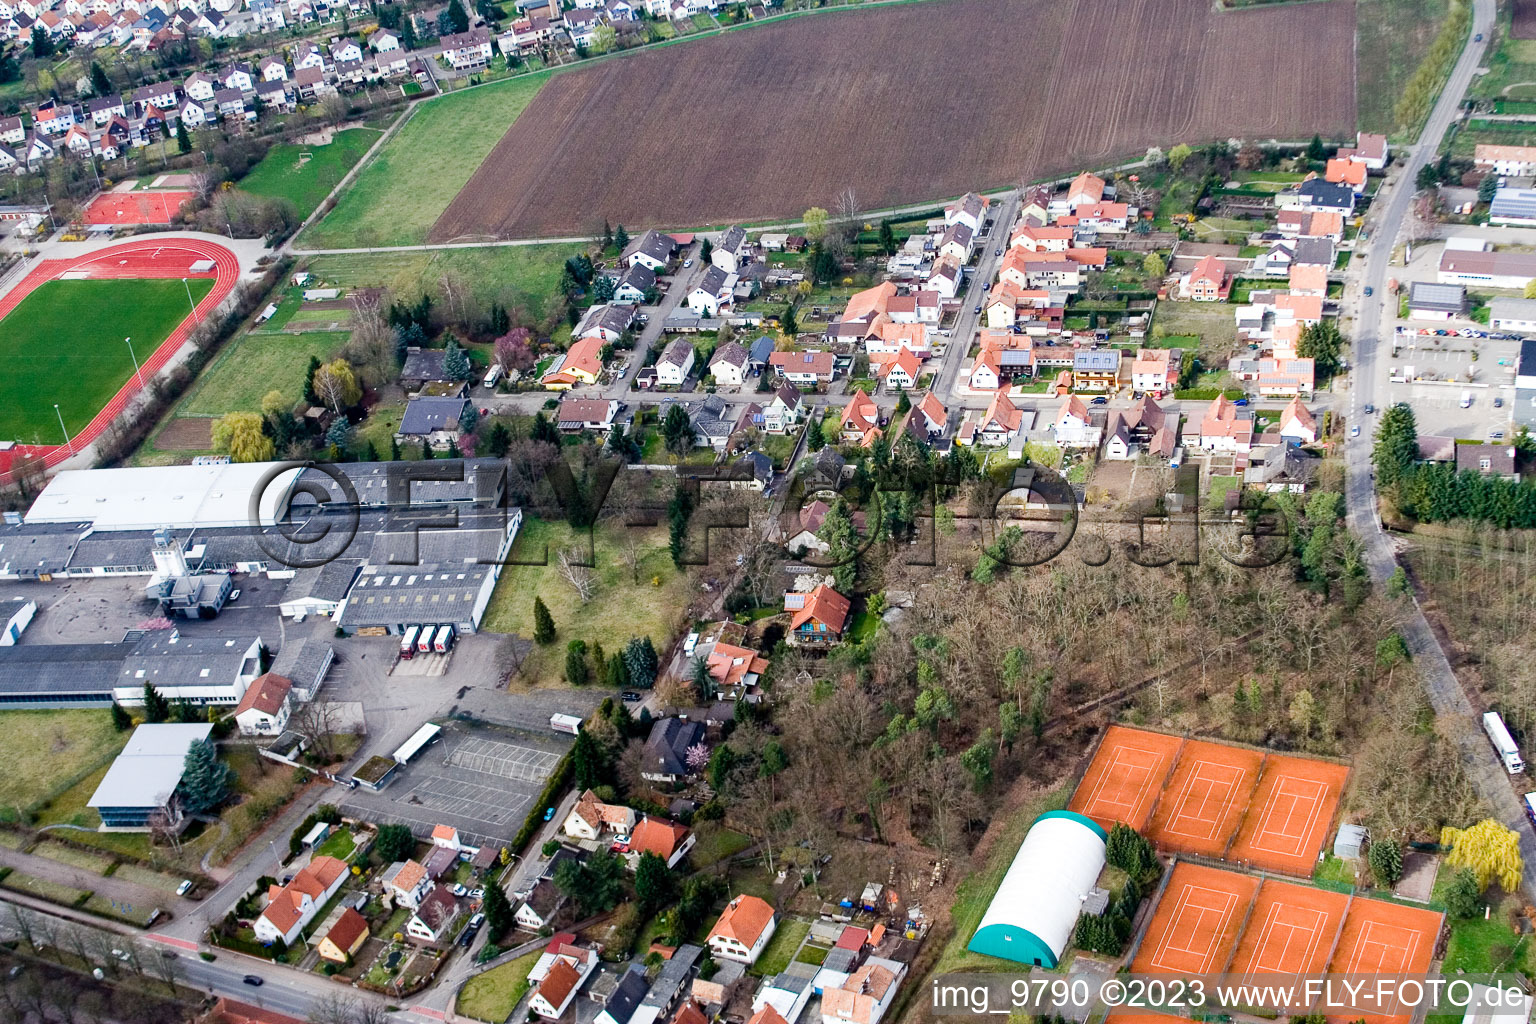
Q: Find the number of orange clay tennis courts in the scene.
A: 6